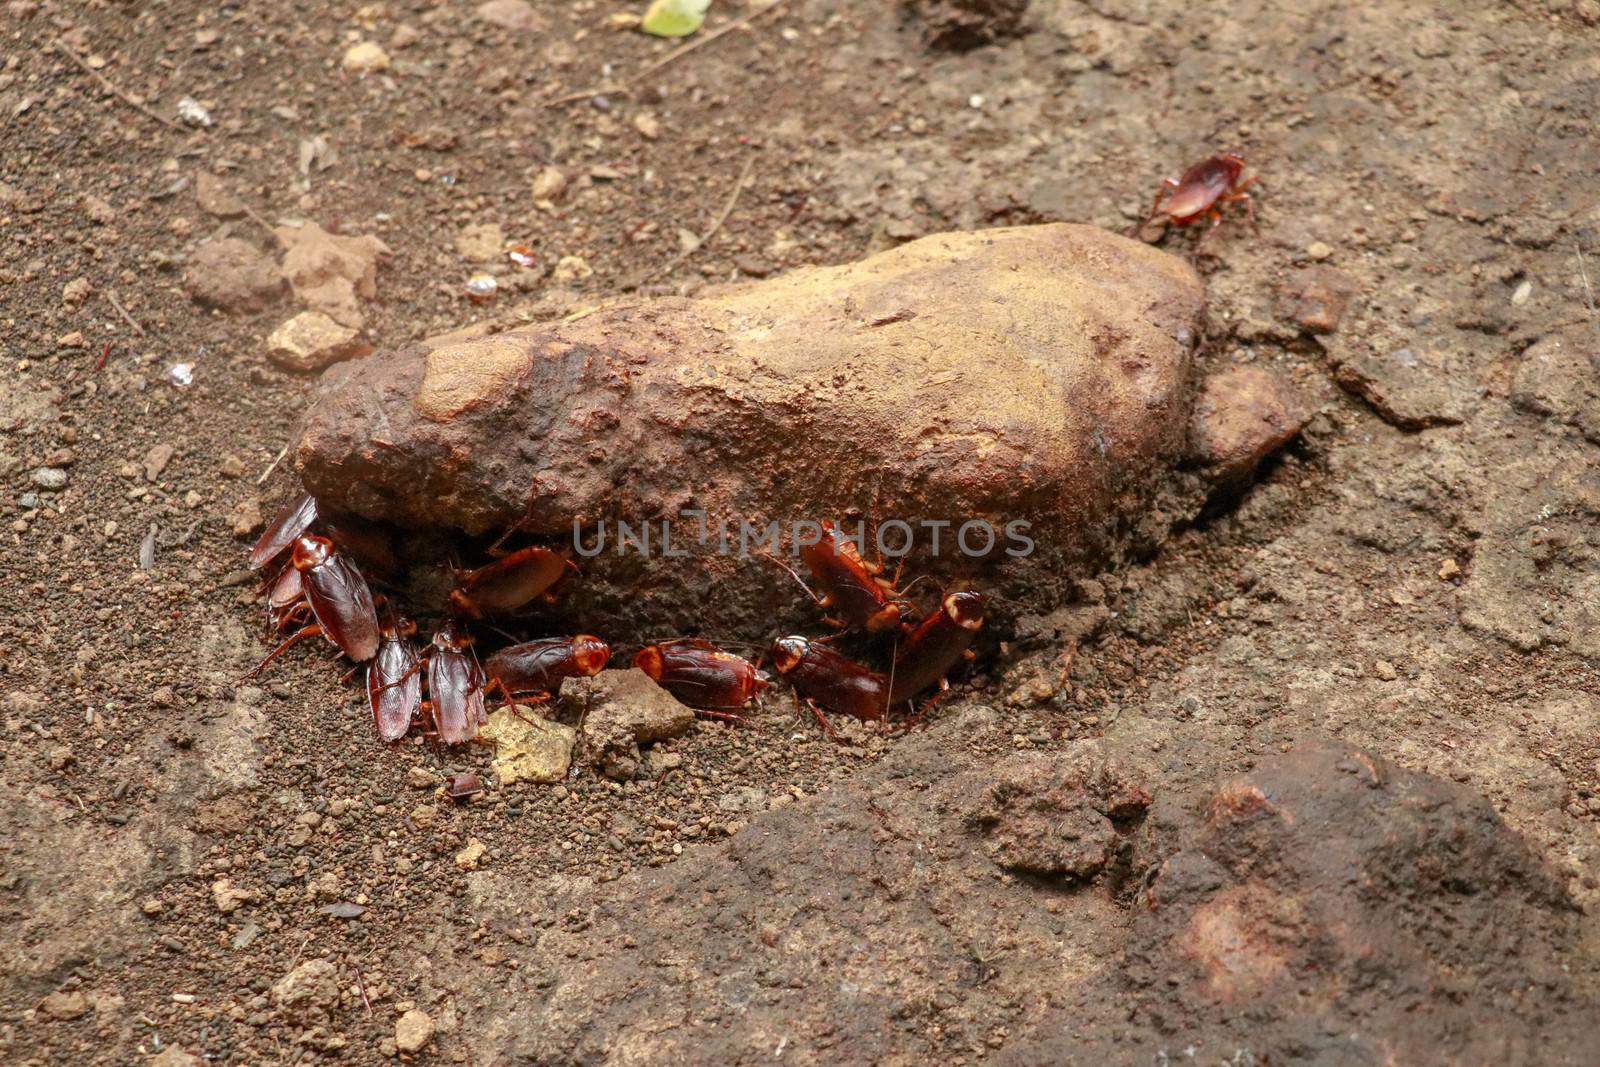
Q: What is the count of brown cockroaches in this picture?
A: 12